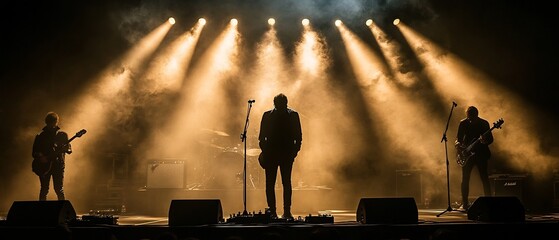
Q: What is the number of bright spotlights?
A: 8